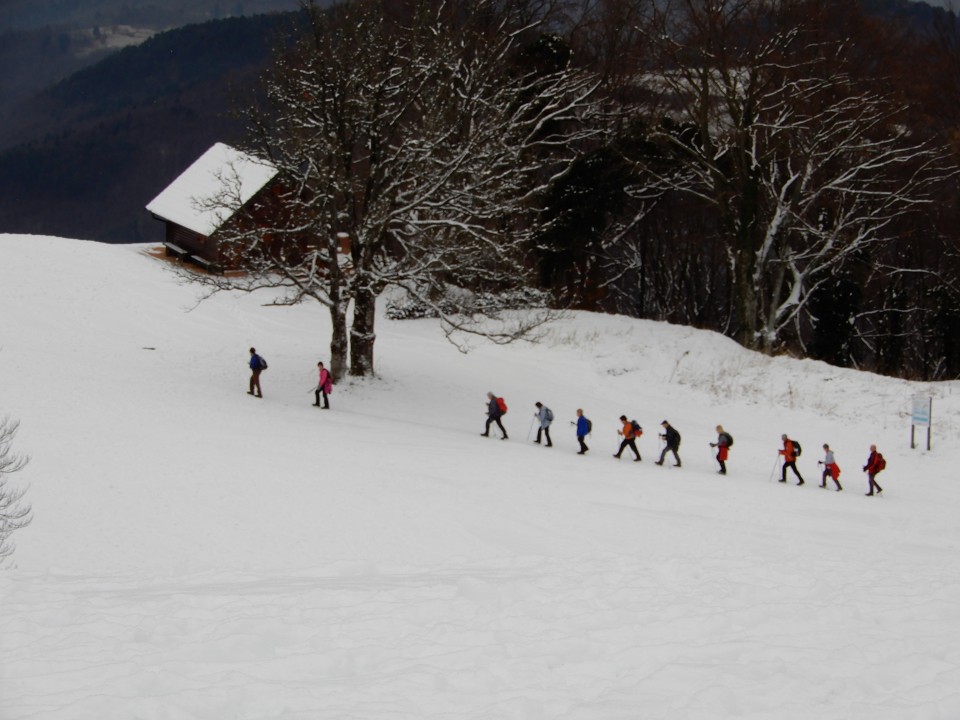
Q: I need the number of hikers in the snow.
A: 11